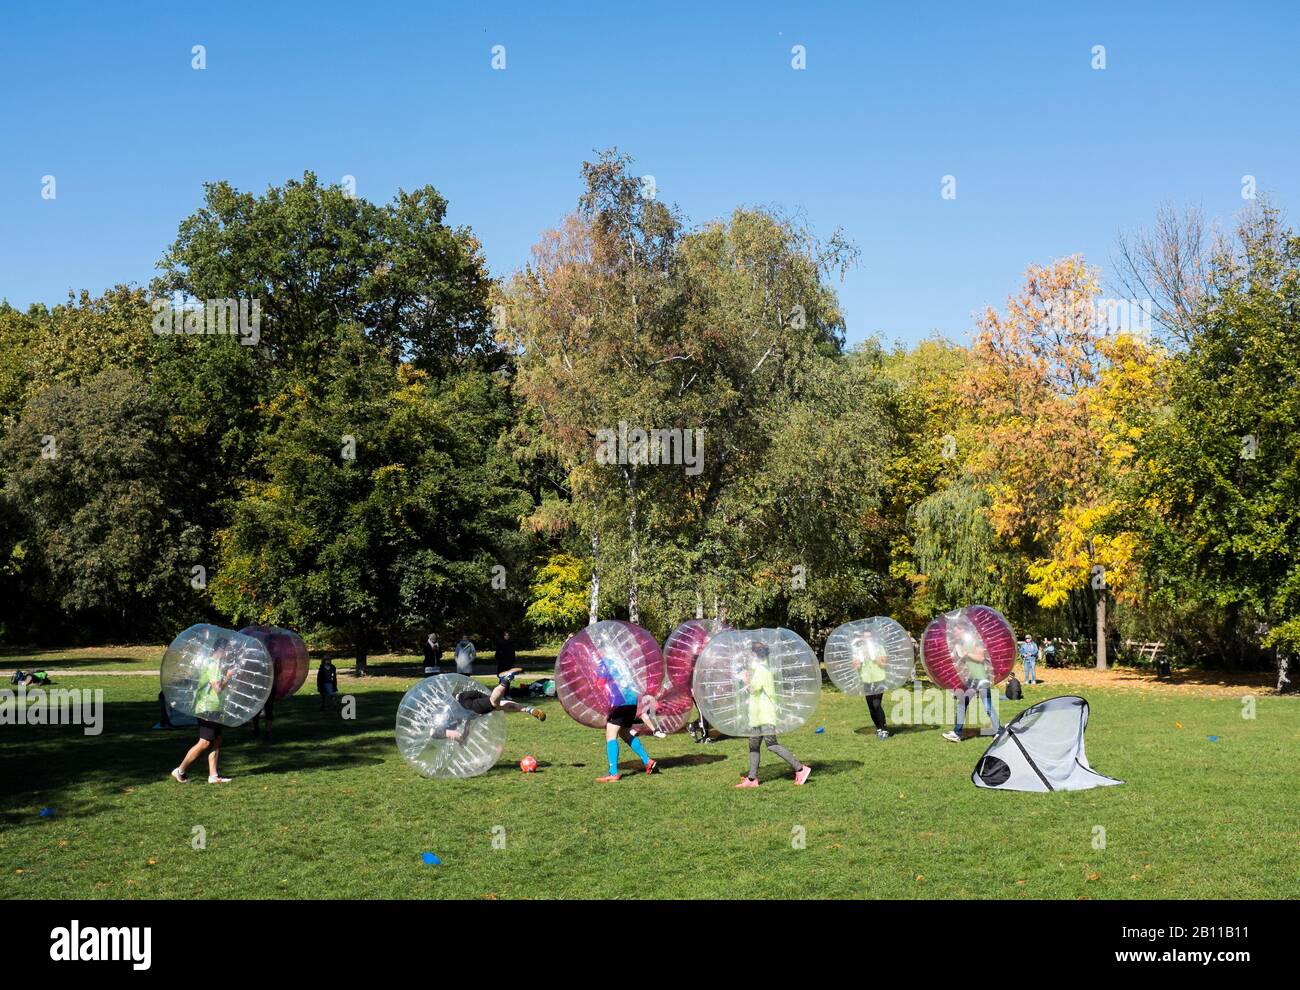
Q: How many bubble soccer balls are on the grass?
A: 9